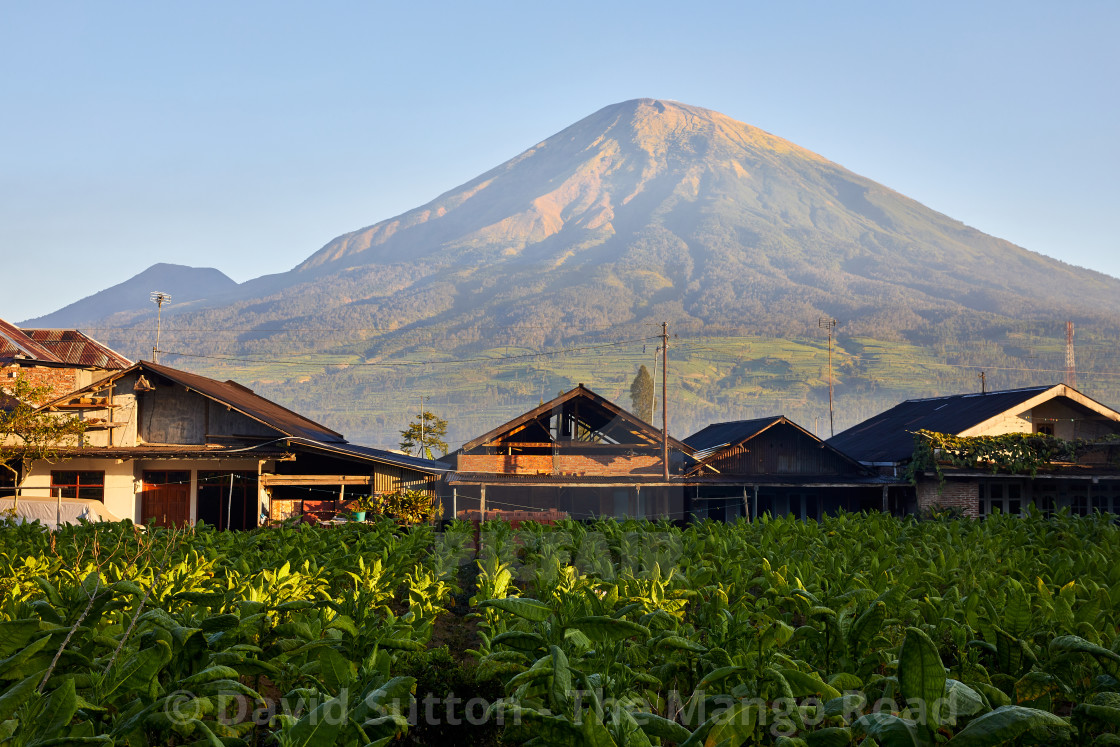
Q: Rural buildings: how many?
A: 5